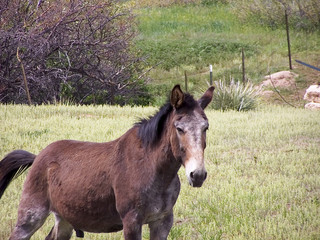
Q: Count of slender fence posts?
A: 4